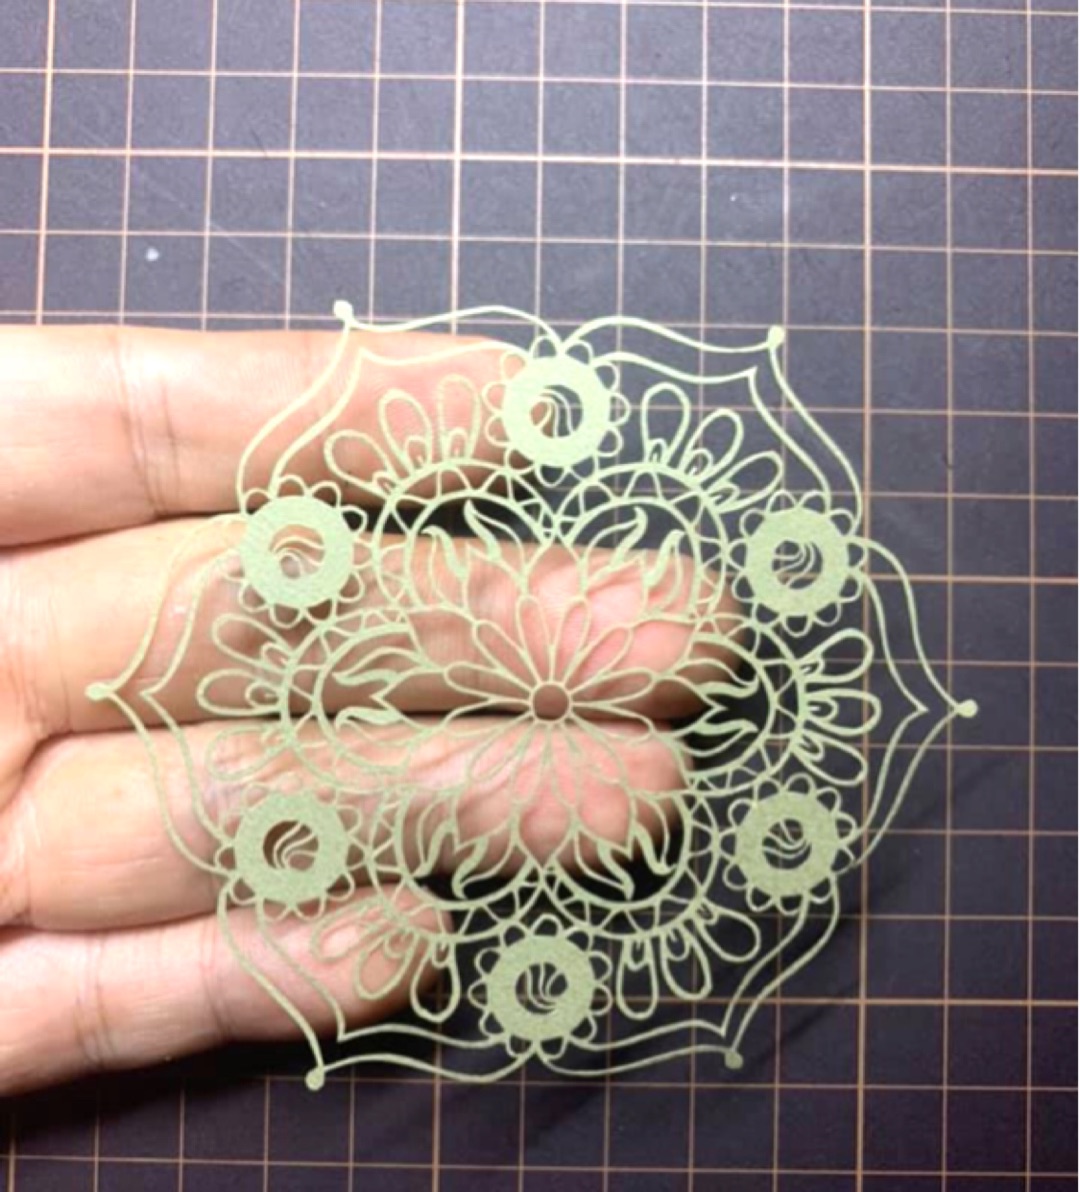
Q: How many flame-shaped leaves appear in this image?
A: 12